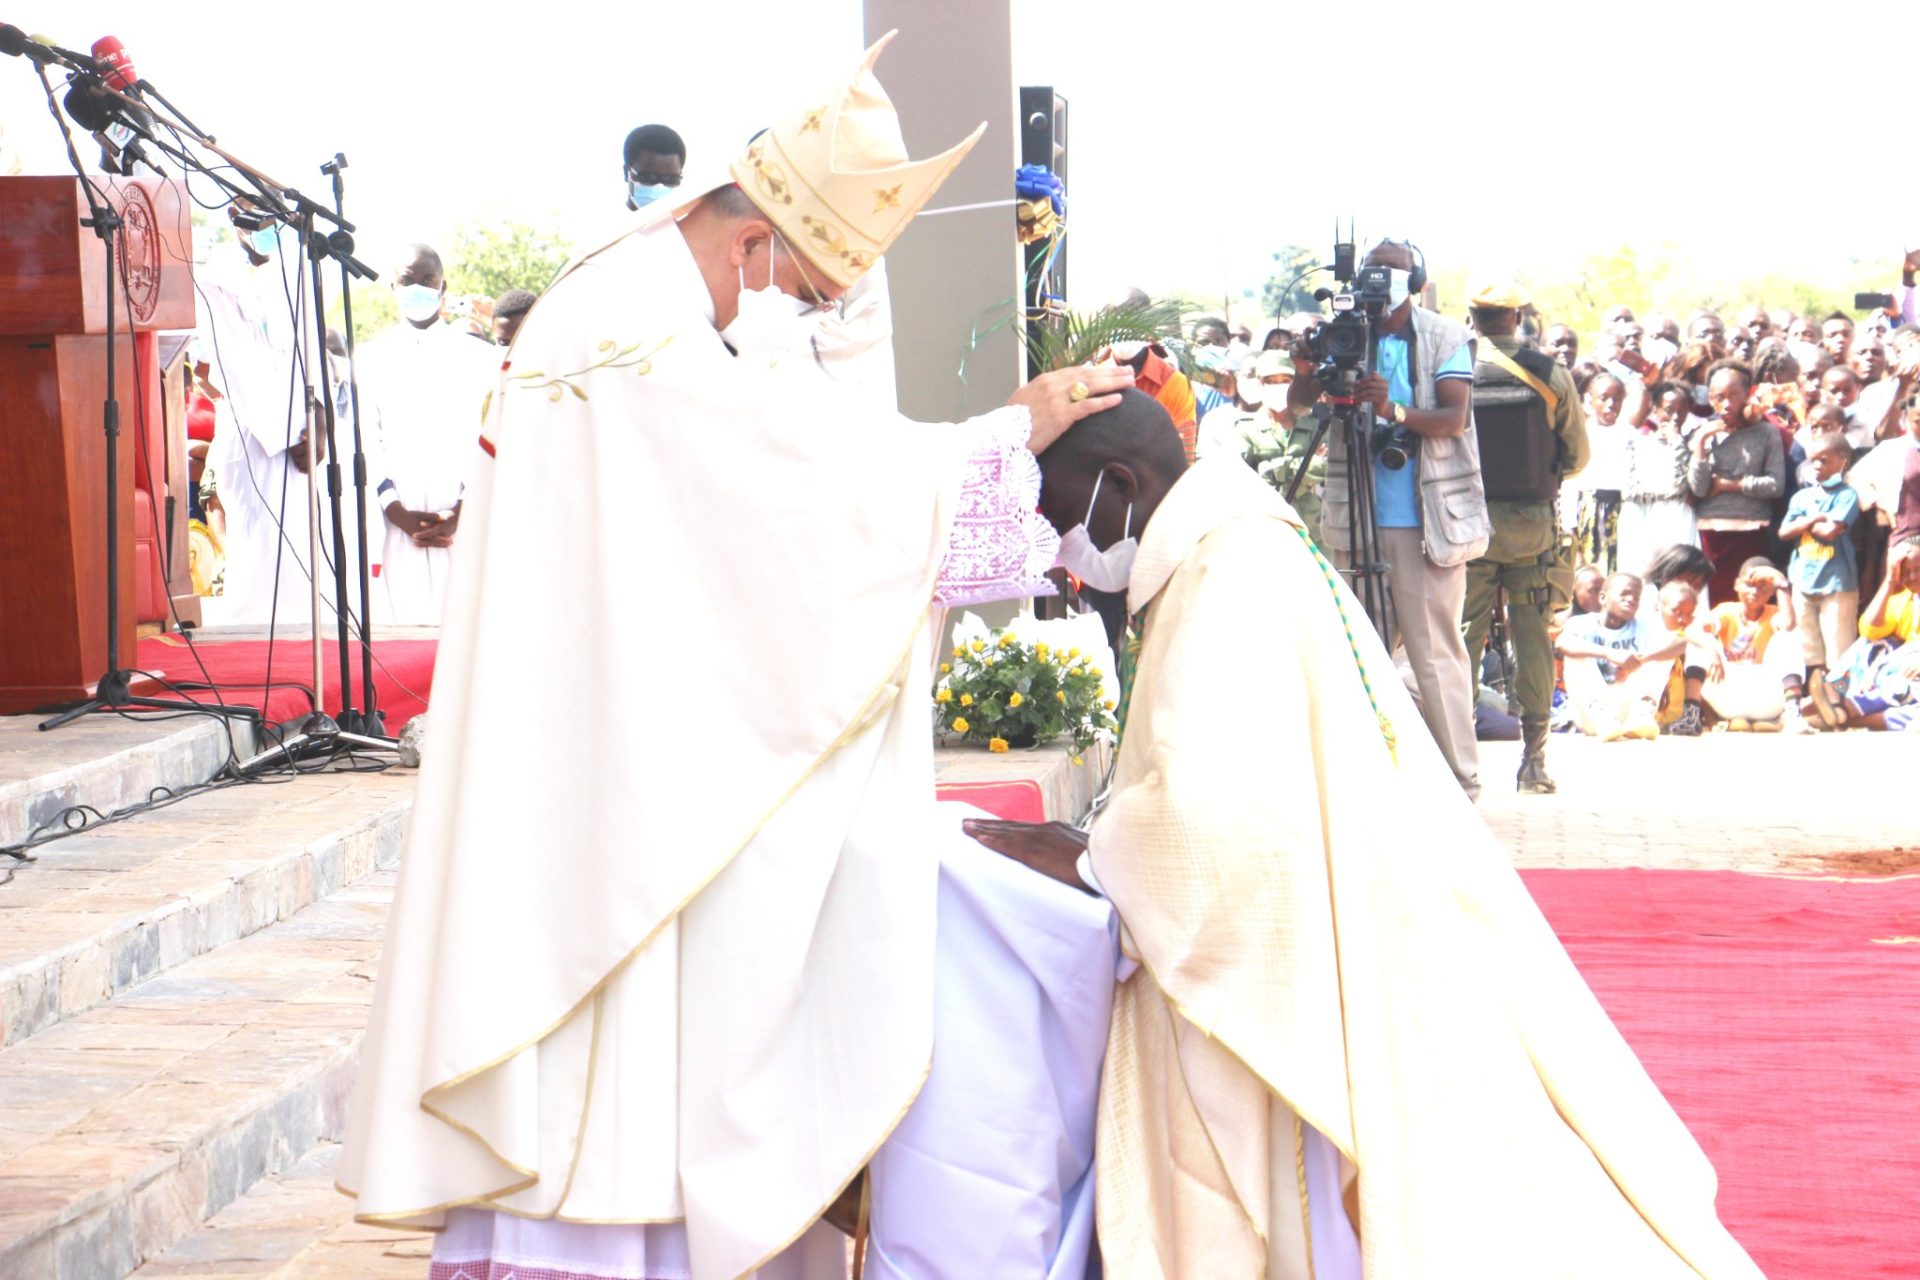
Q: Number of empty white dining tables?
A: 0